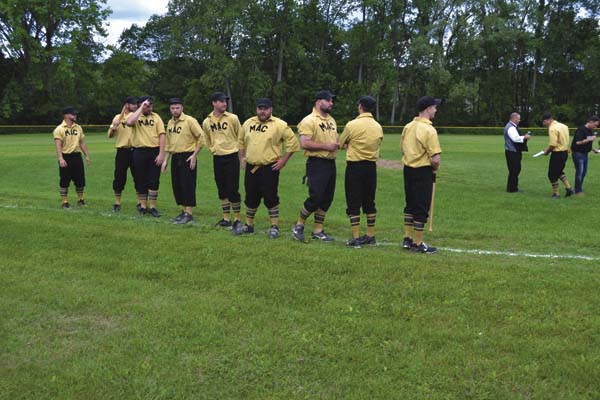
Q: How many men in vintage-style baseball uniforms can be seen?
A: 10